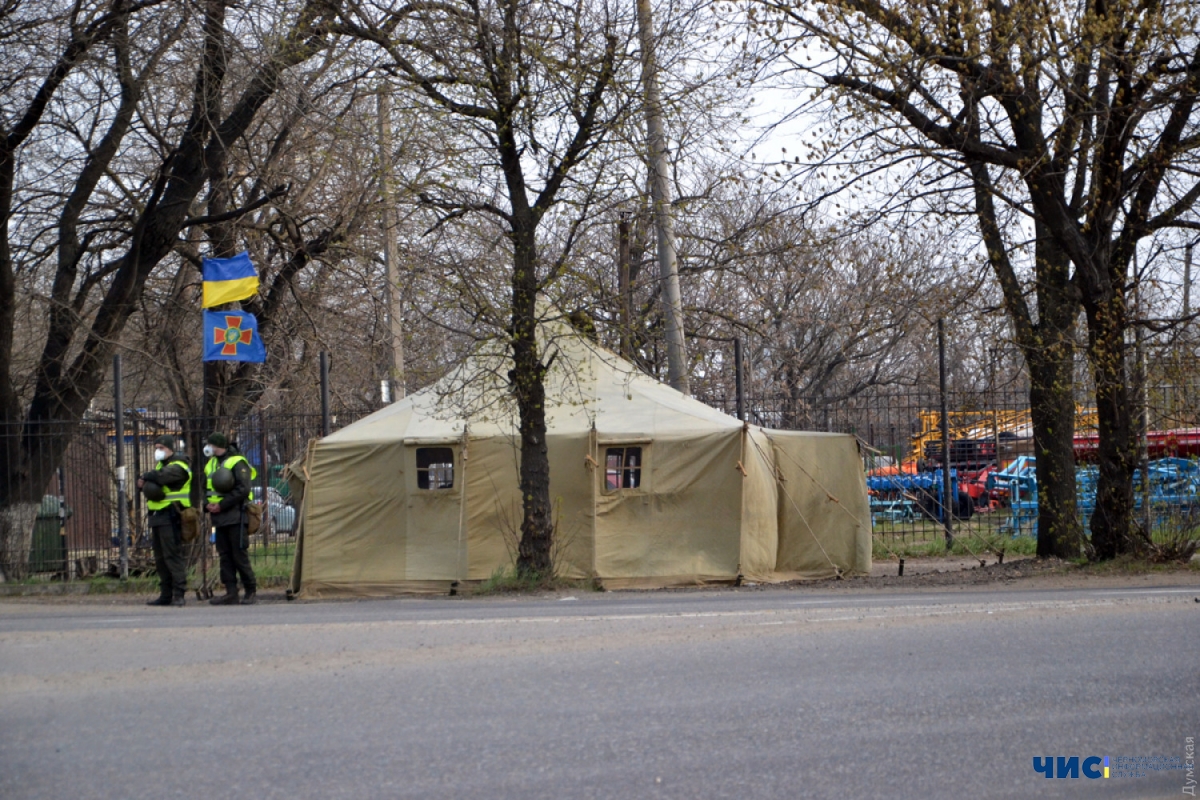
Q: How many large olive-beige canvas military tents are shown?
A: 1